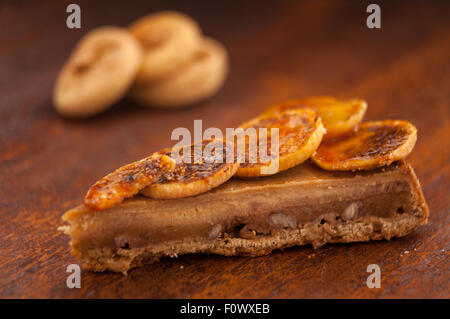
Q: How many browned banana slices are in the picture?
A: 5